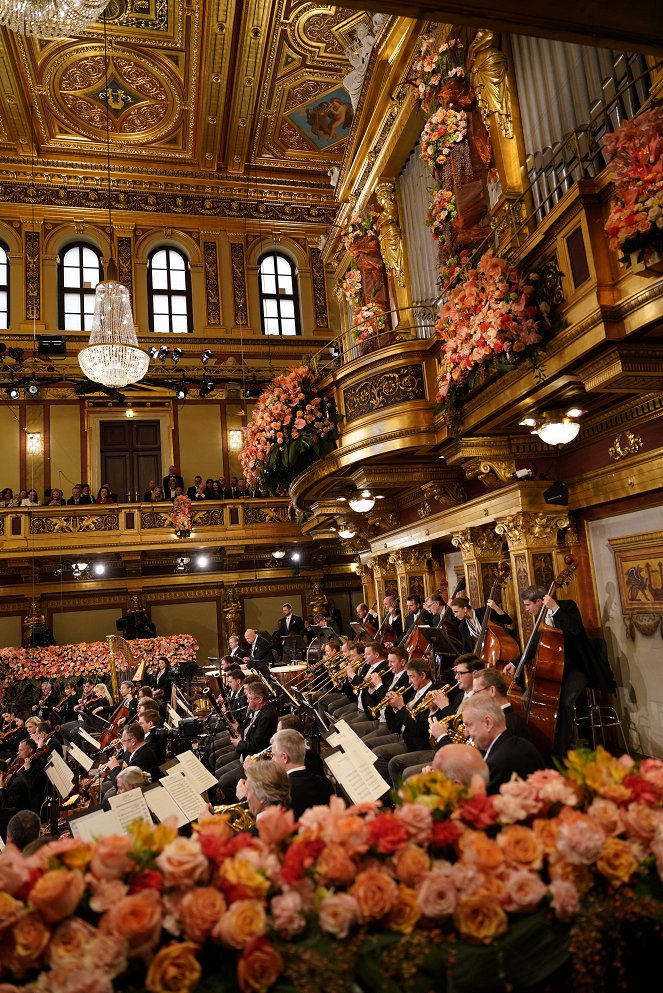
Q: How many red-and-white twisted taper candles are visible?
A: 0